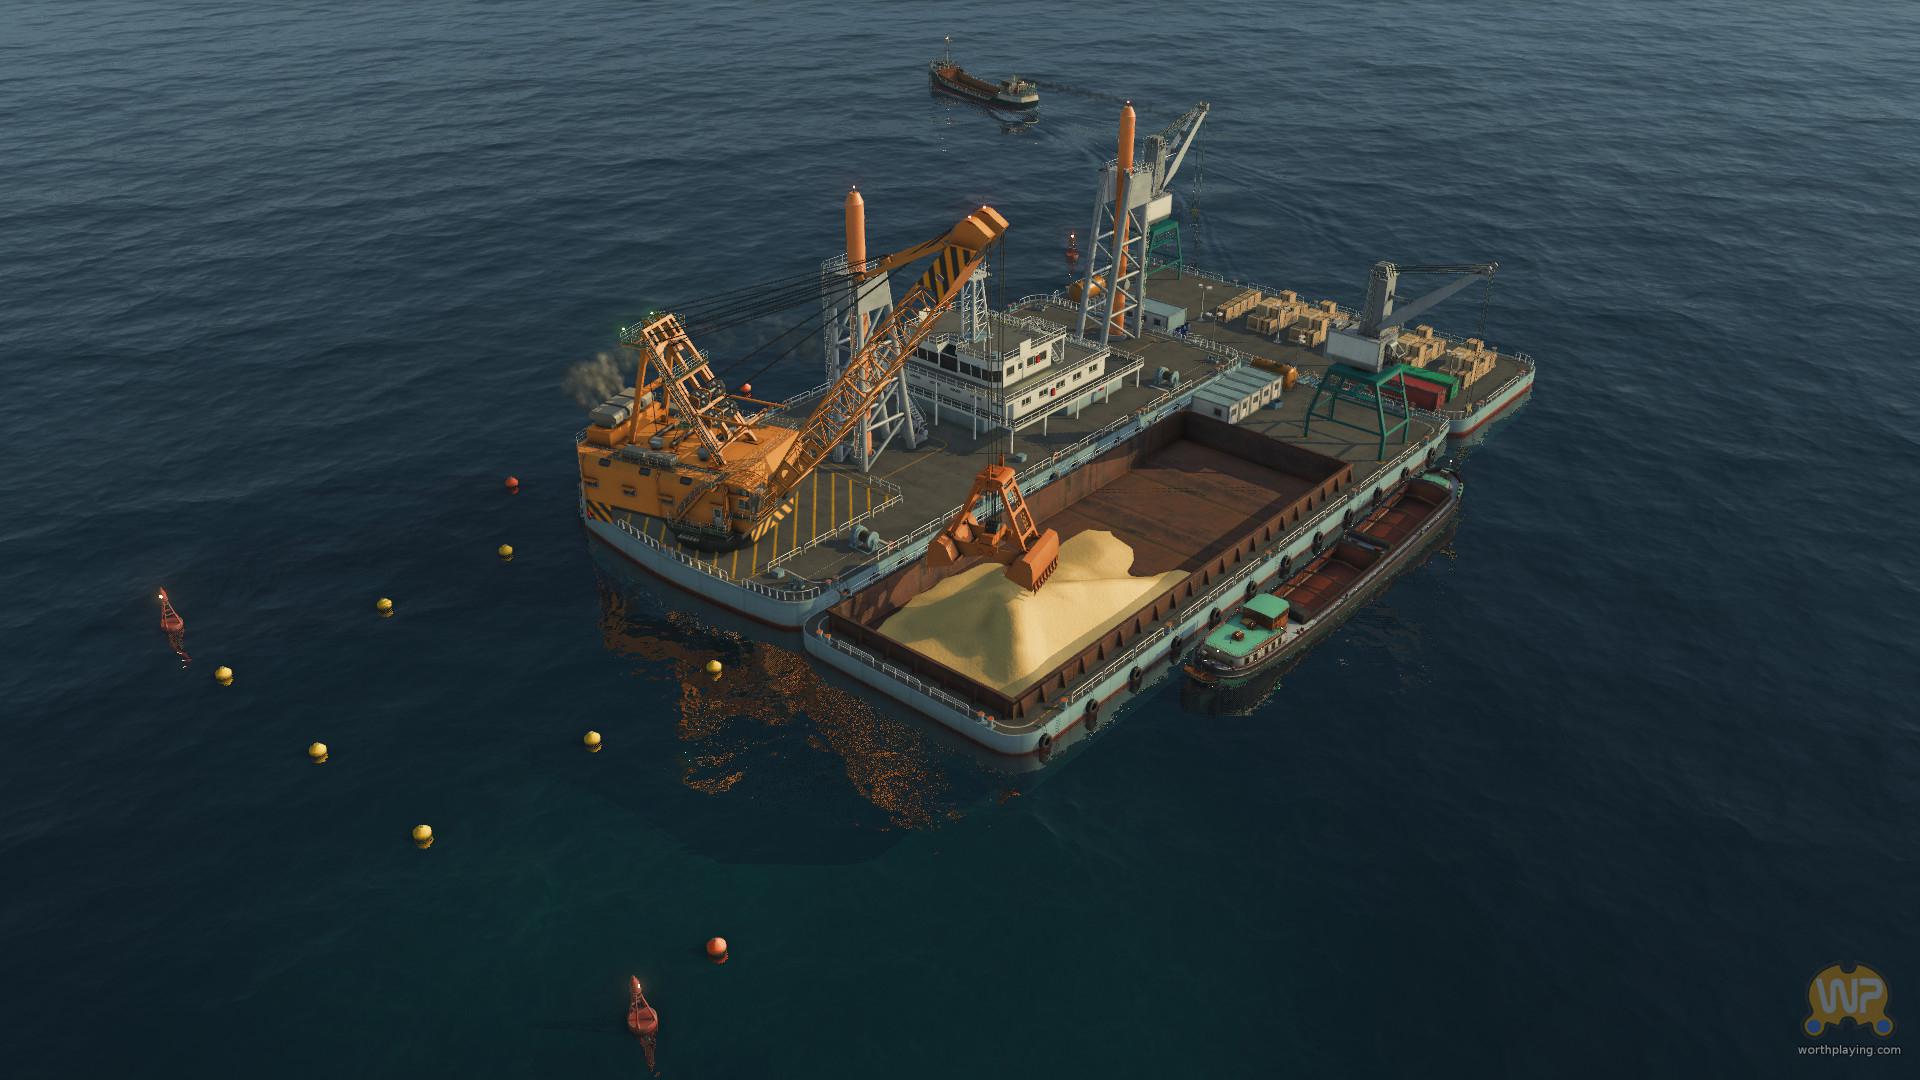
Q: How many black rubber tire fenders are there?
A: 12